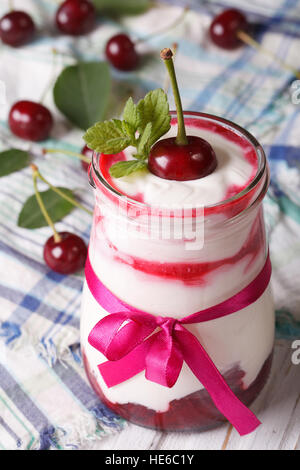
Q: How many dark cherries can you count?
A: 8